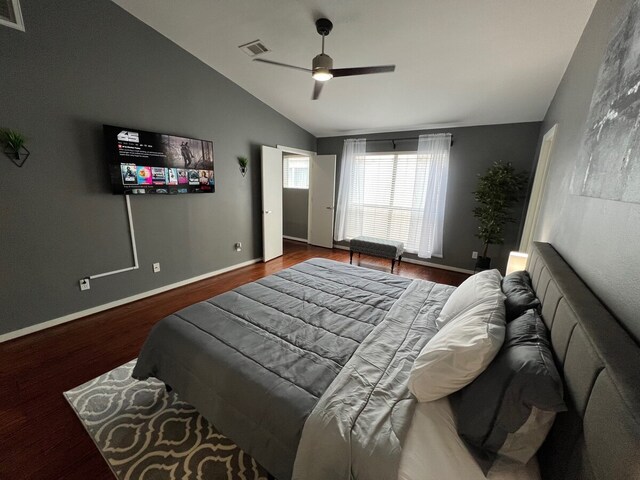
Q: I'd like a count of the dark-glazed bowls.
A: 0